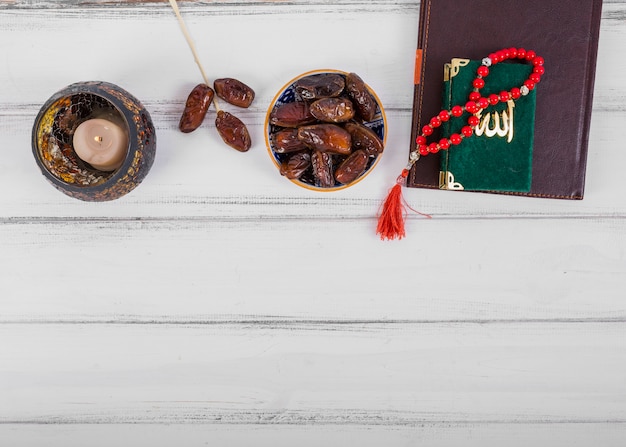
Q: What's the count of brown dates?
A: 13